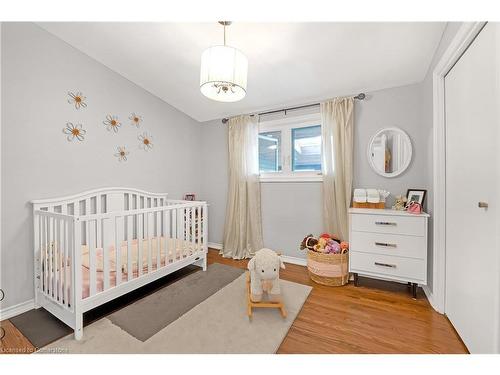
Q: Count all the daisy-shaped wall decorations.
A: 6